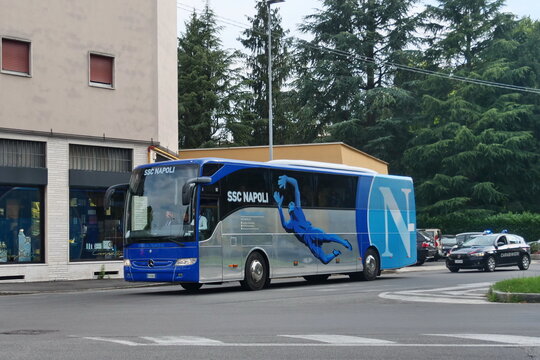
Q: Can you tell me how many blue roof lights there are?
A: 2